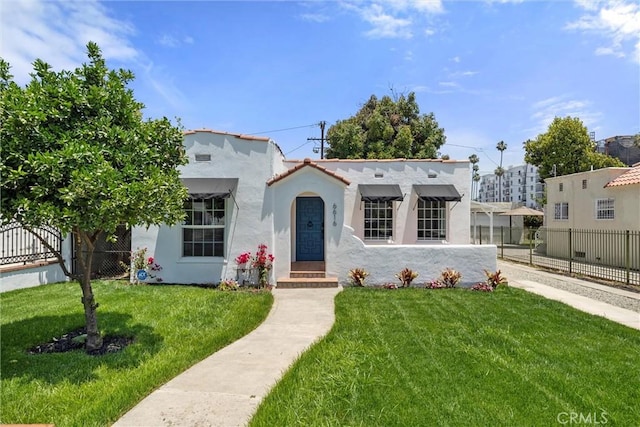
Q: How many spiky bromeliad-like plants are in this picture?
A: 4